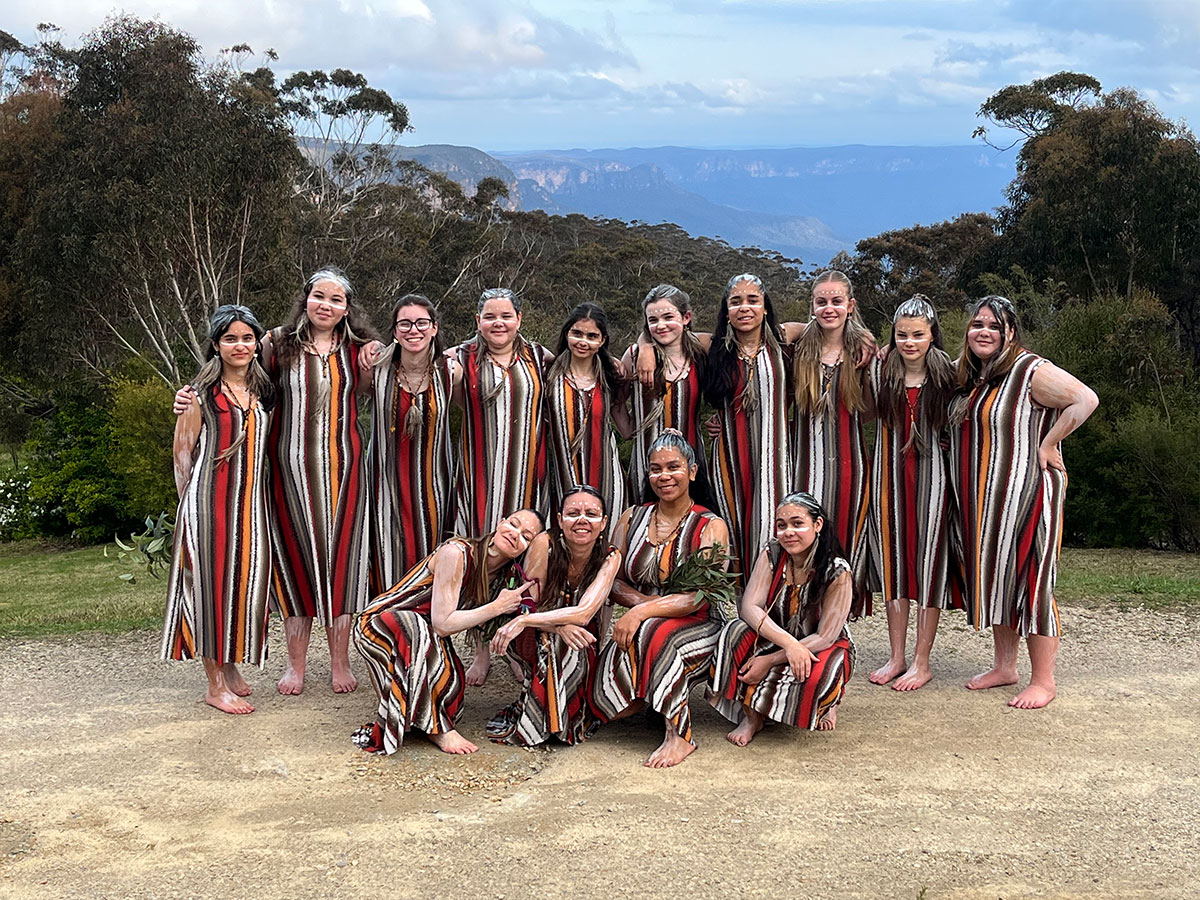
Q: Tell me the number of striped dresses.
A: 14